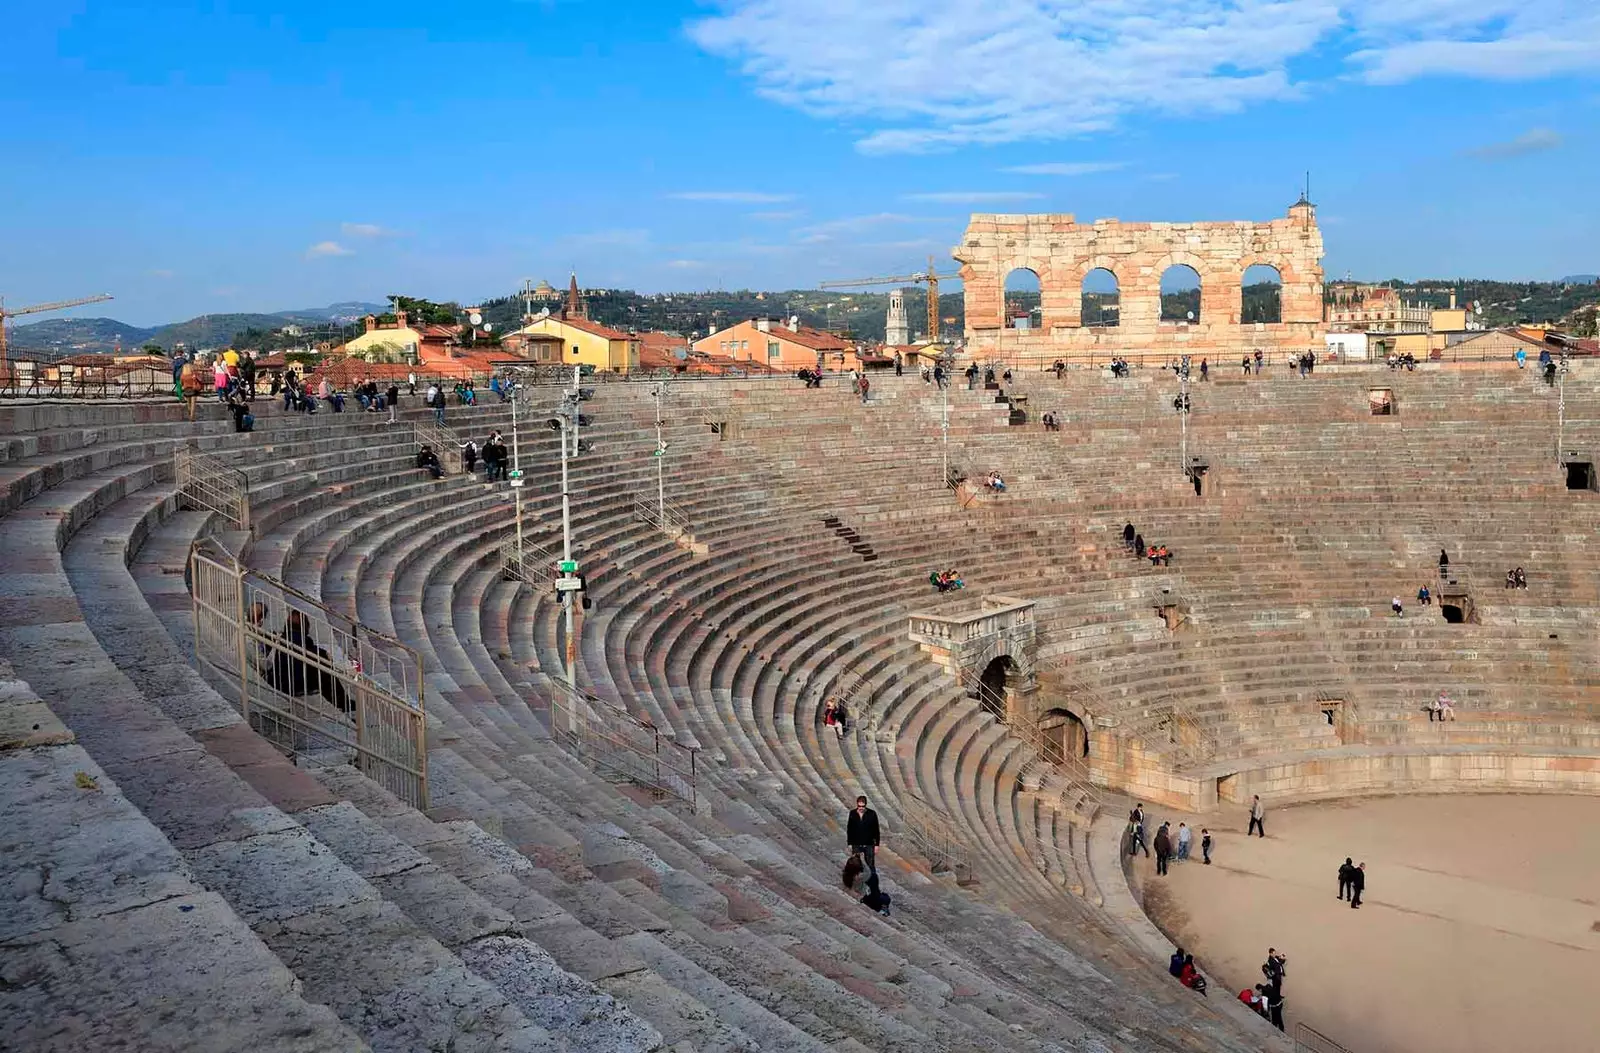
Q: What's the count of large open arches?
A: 4